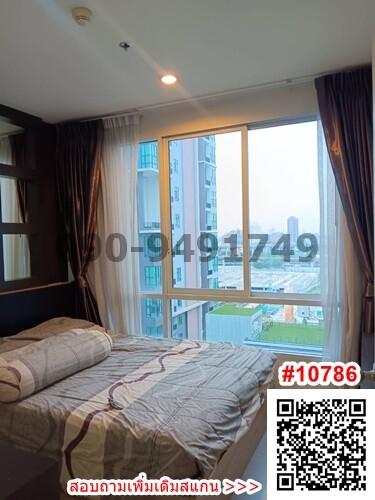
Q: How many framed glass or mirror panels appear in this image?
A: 8